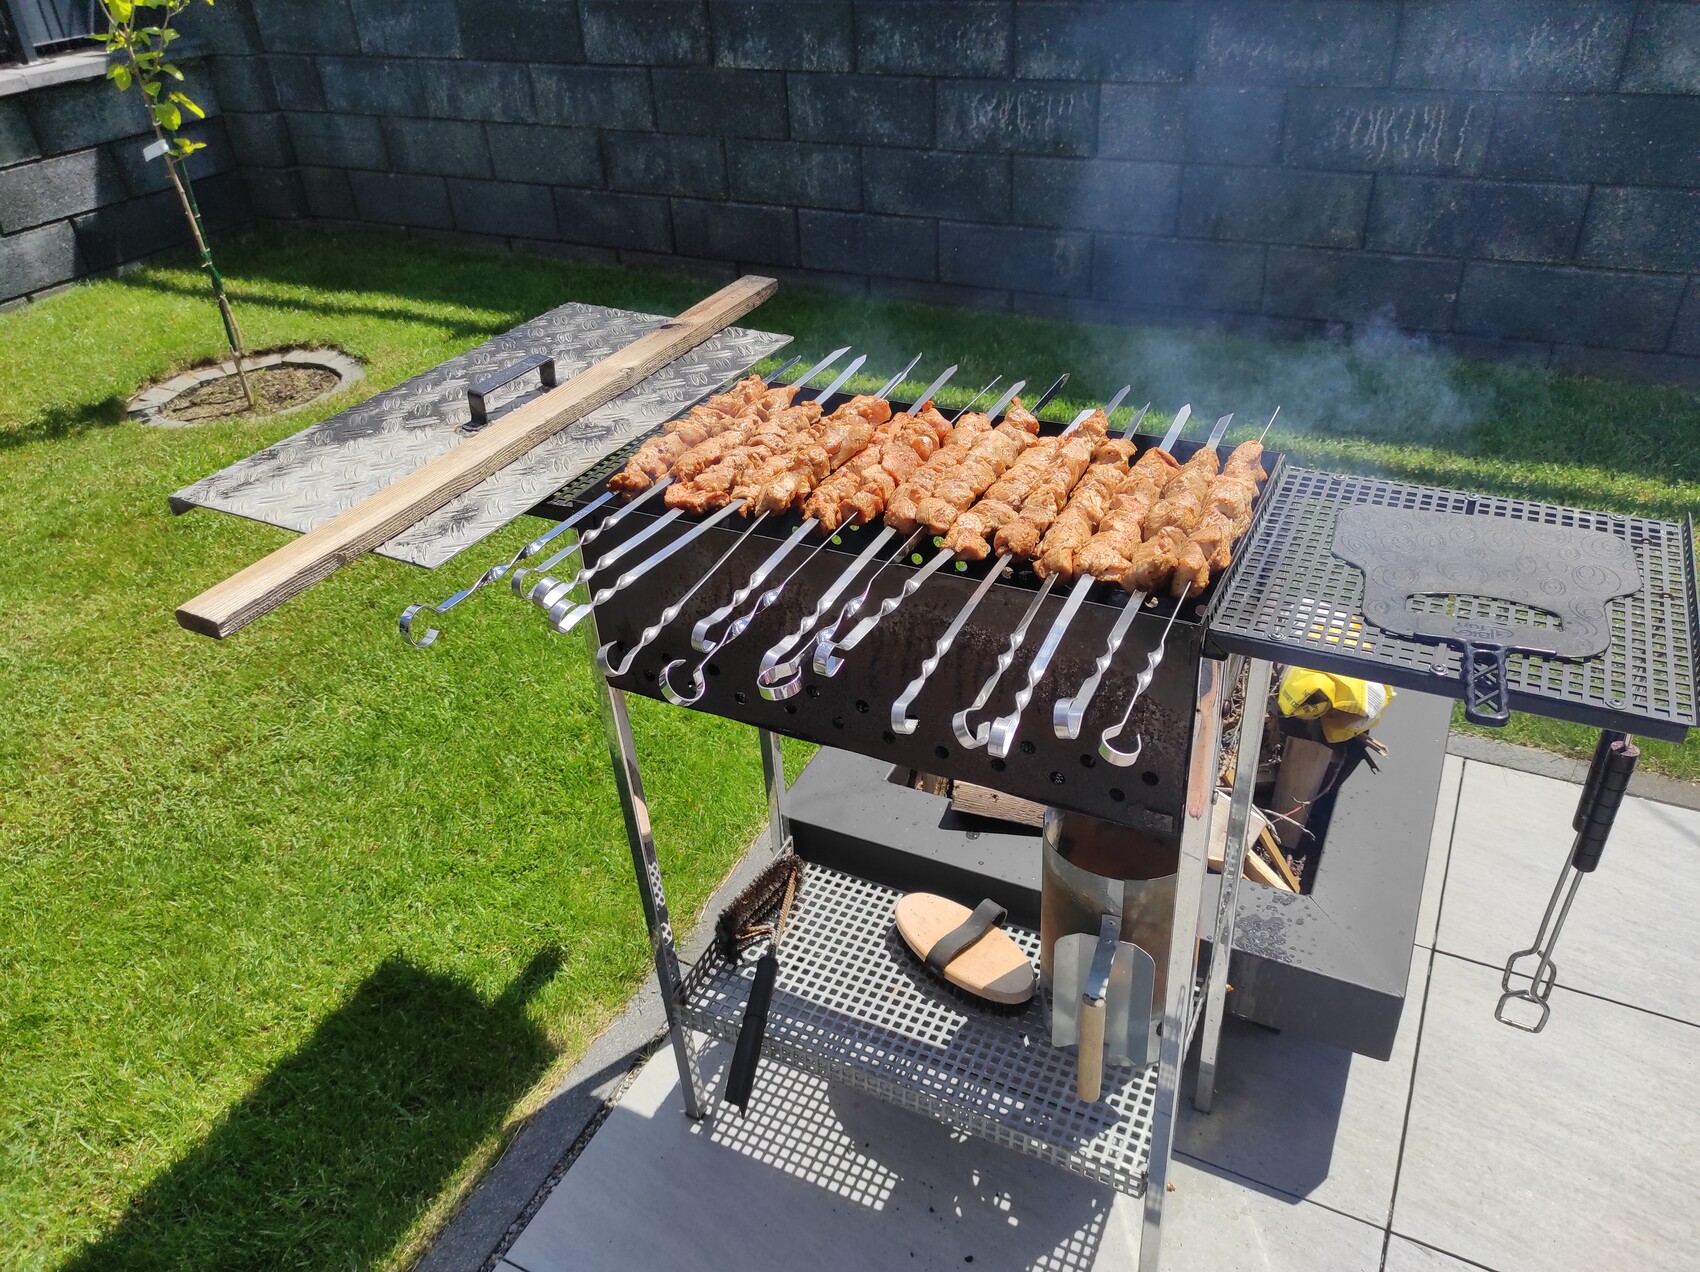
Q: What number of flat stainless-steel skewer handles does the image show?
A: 15